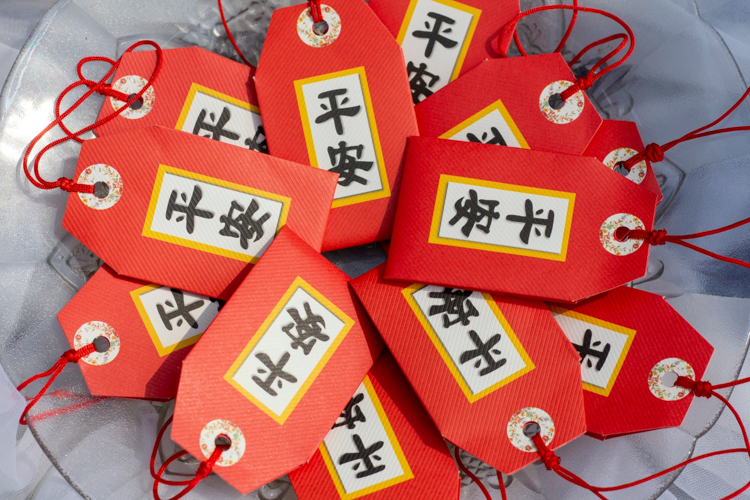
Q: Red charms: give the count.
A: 12